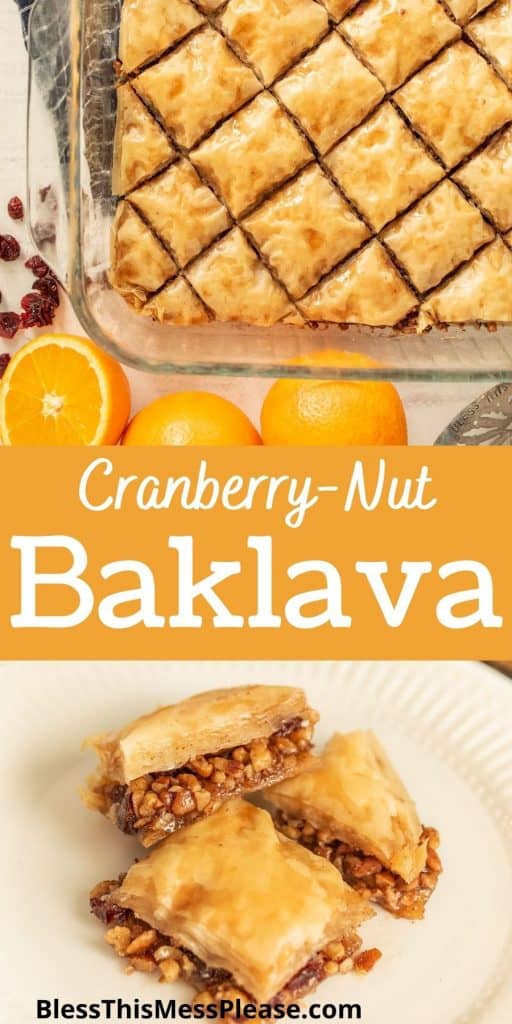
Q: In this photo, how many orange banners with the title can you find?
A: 1